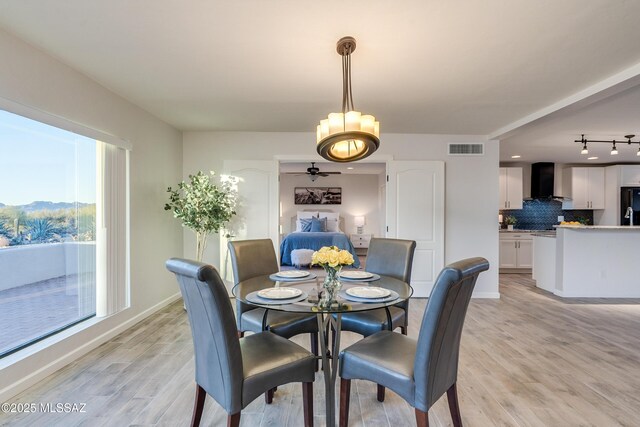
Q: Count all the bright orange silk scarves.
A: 0